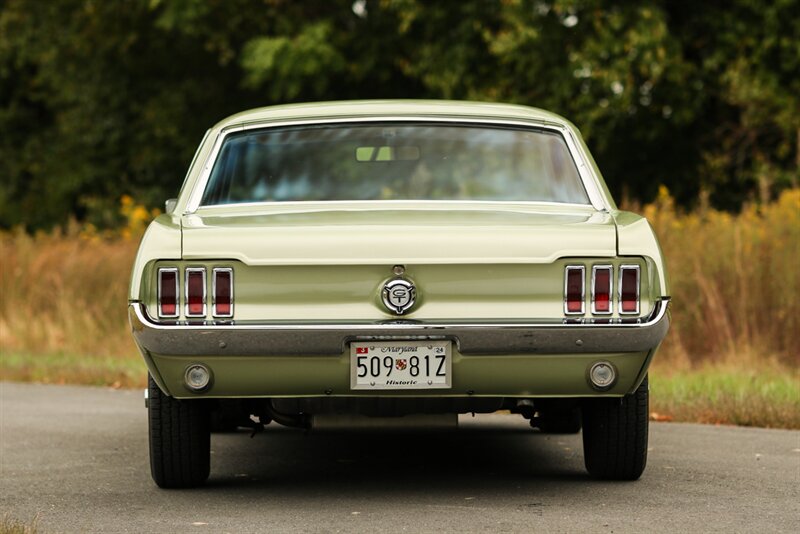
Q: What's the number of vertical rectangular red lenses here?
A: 6